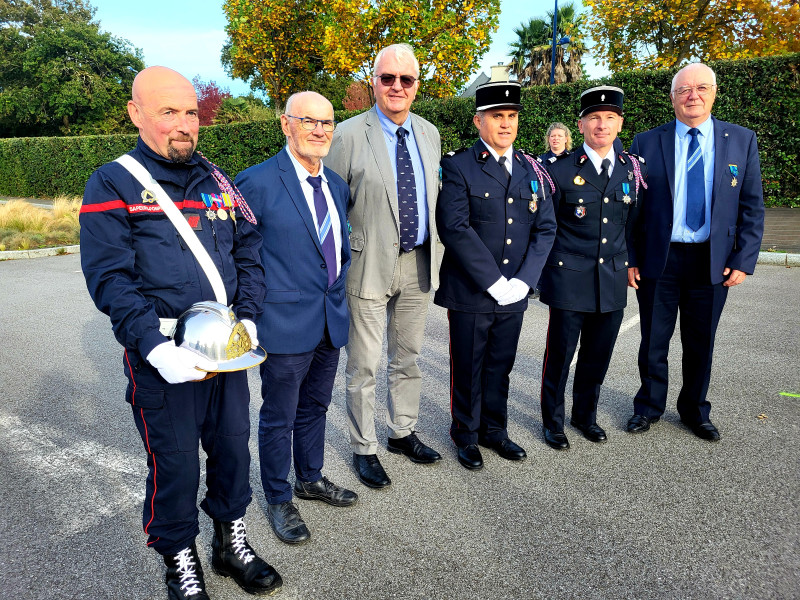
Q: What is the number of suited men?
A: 3